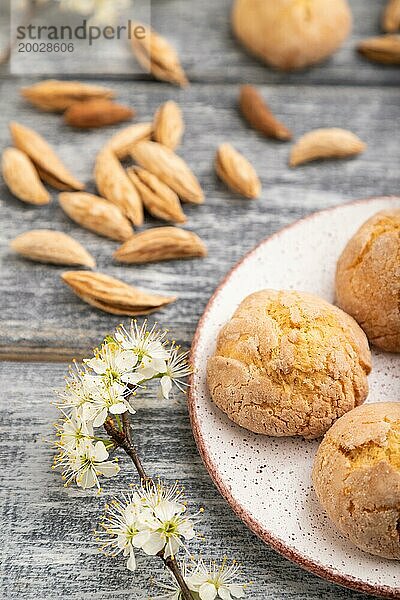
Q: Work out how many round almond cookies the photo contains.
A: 4